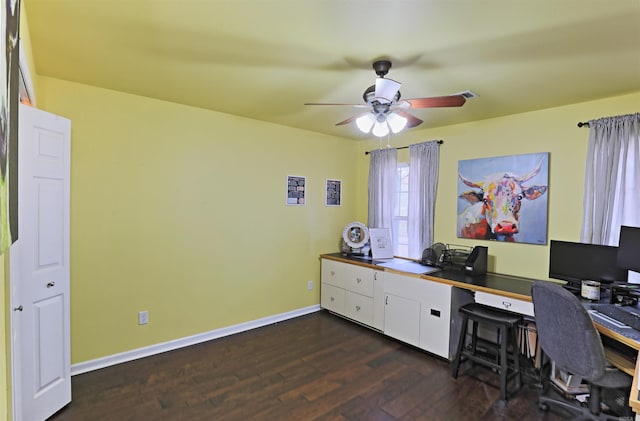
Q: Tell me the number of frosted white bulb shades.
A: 3